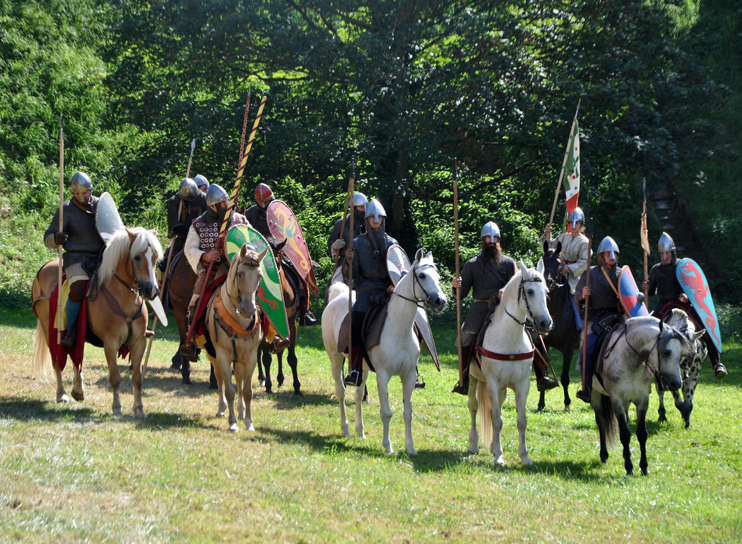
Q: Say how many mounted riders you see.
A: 11